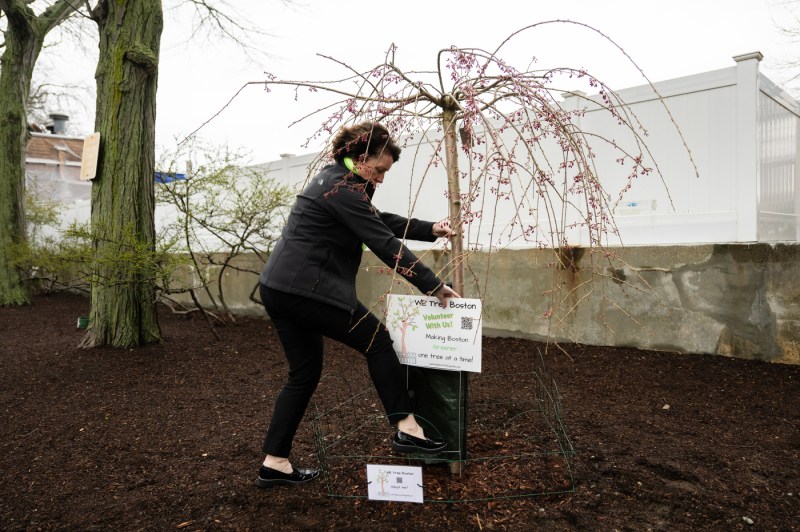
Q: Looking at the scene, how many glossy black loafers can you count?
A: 2